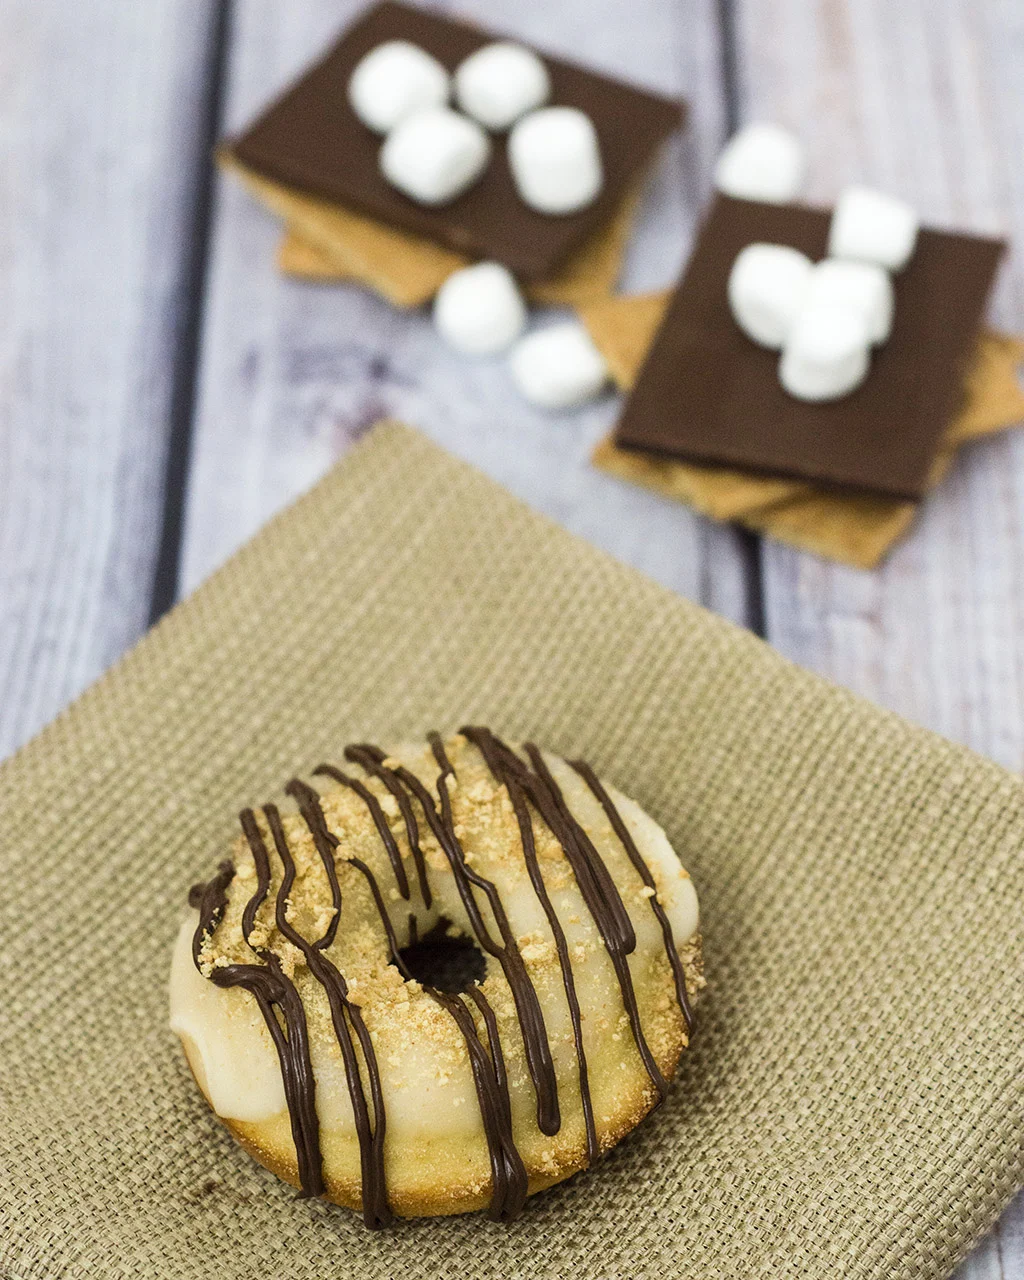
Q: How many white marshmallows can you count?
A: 11